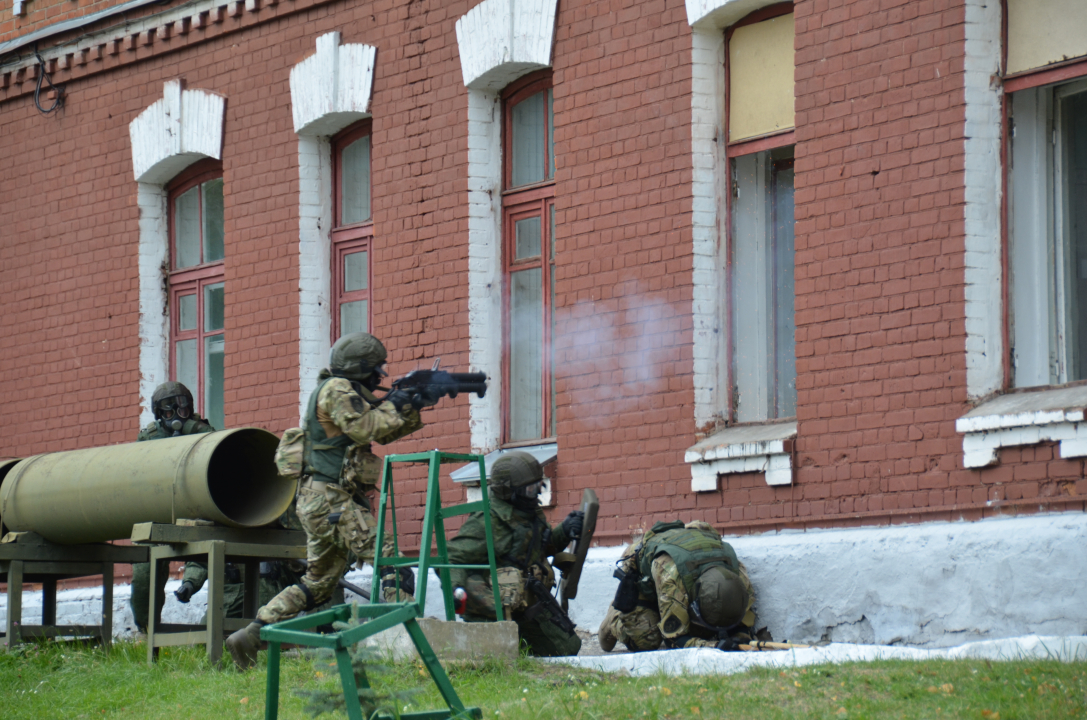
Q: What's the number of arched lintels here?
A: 4